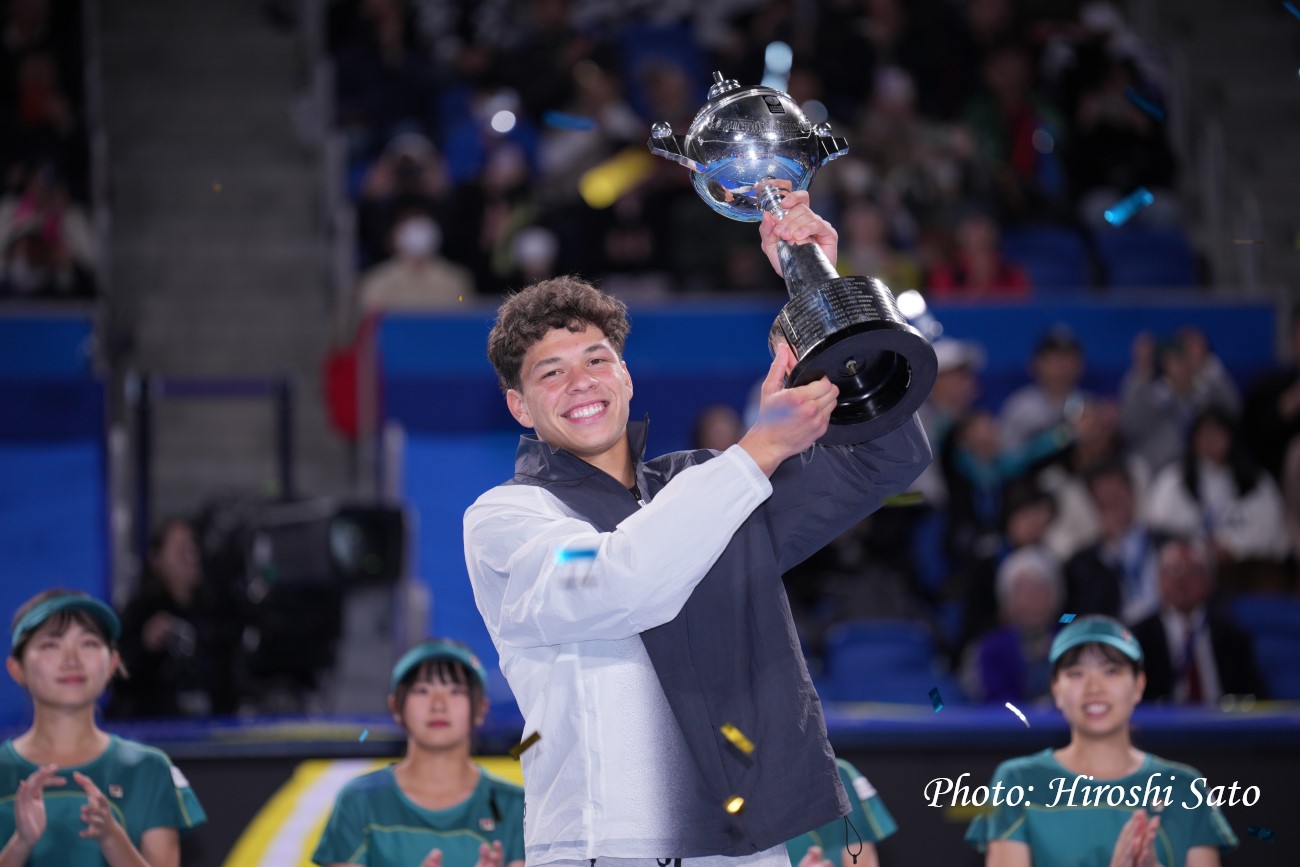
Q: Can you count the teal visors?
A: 3